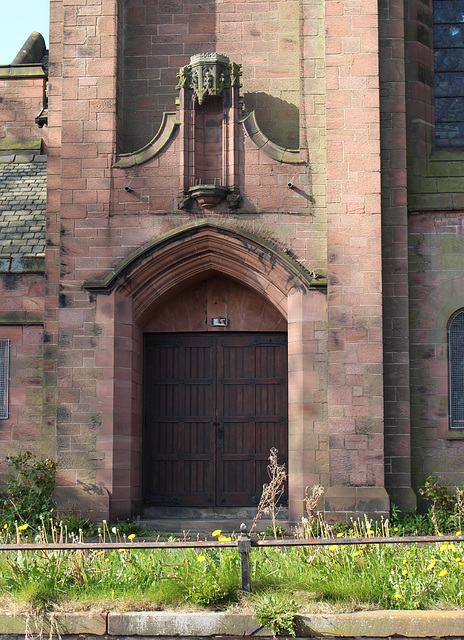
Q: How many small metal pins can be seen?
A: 2